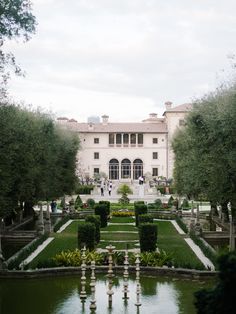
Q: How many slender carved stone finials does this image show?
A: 5